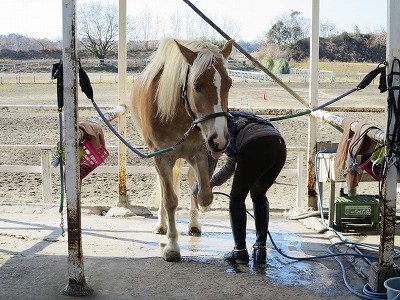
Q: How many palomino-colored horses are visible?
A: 1